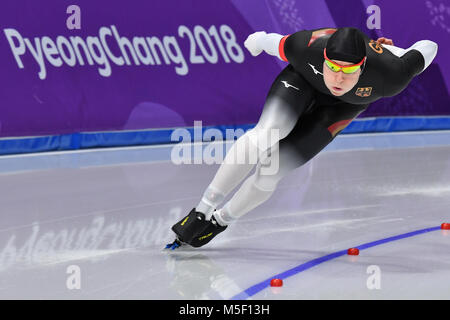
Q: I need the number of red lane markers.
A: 3